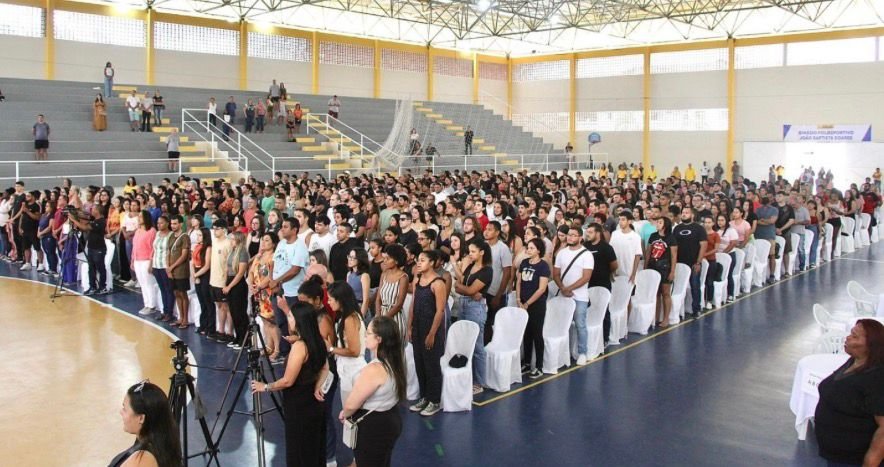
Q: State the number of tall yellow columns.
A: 11